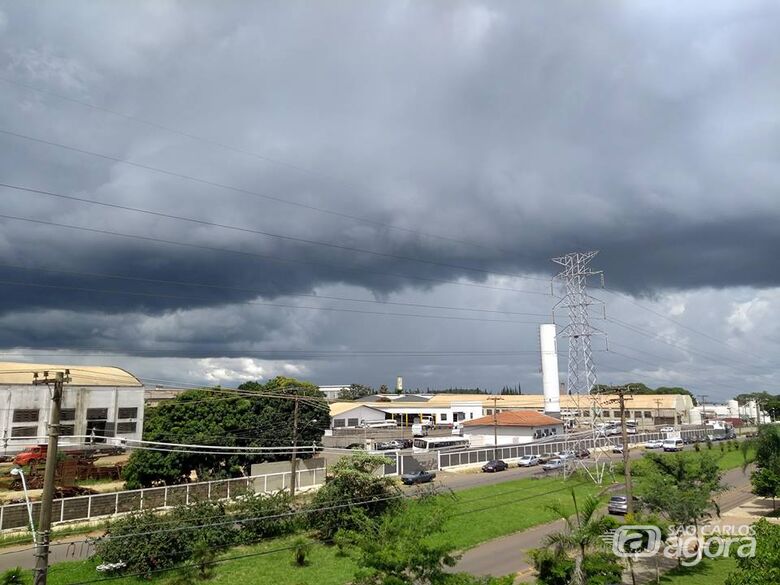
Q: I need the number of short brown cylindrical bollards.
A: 0